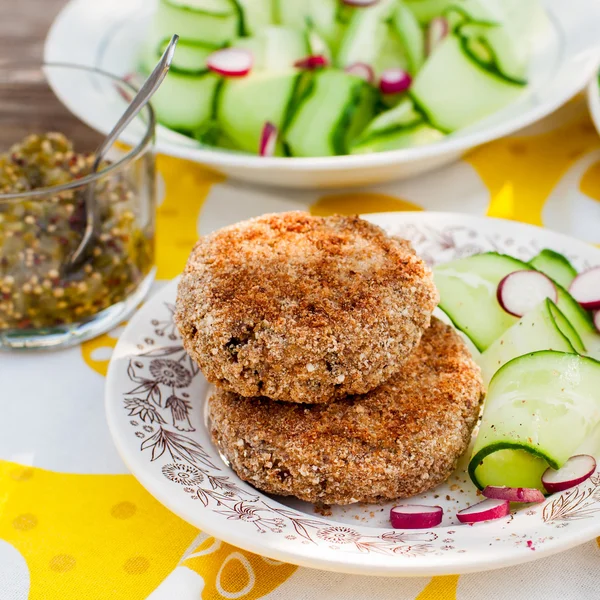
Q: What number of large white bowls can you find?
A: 1